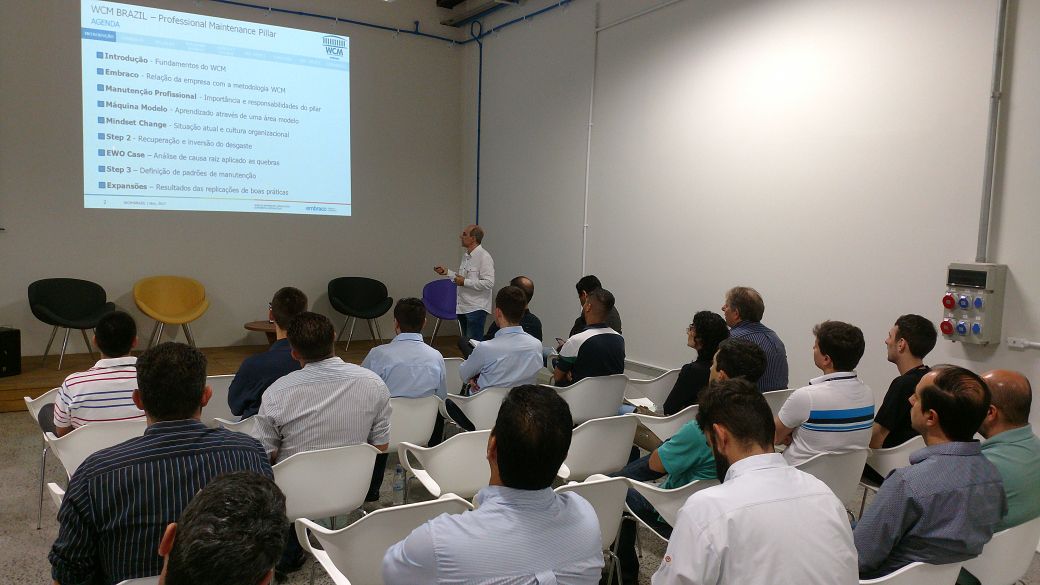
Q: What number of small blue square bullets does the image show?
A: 9